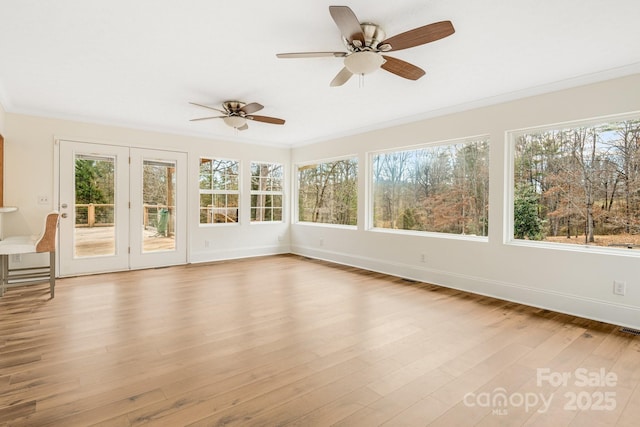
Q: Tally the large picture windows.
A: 3